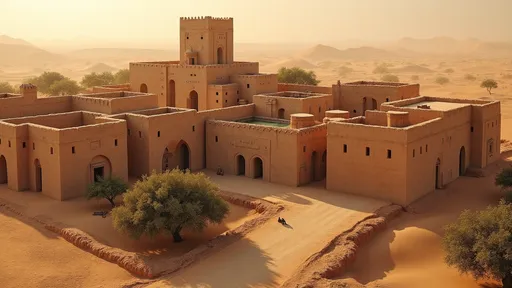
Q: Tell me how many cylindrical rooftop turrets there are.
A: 3